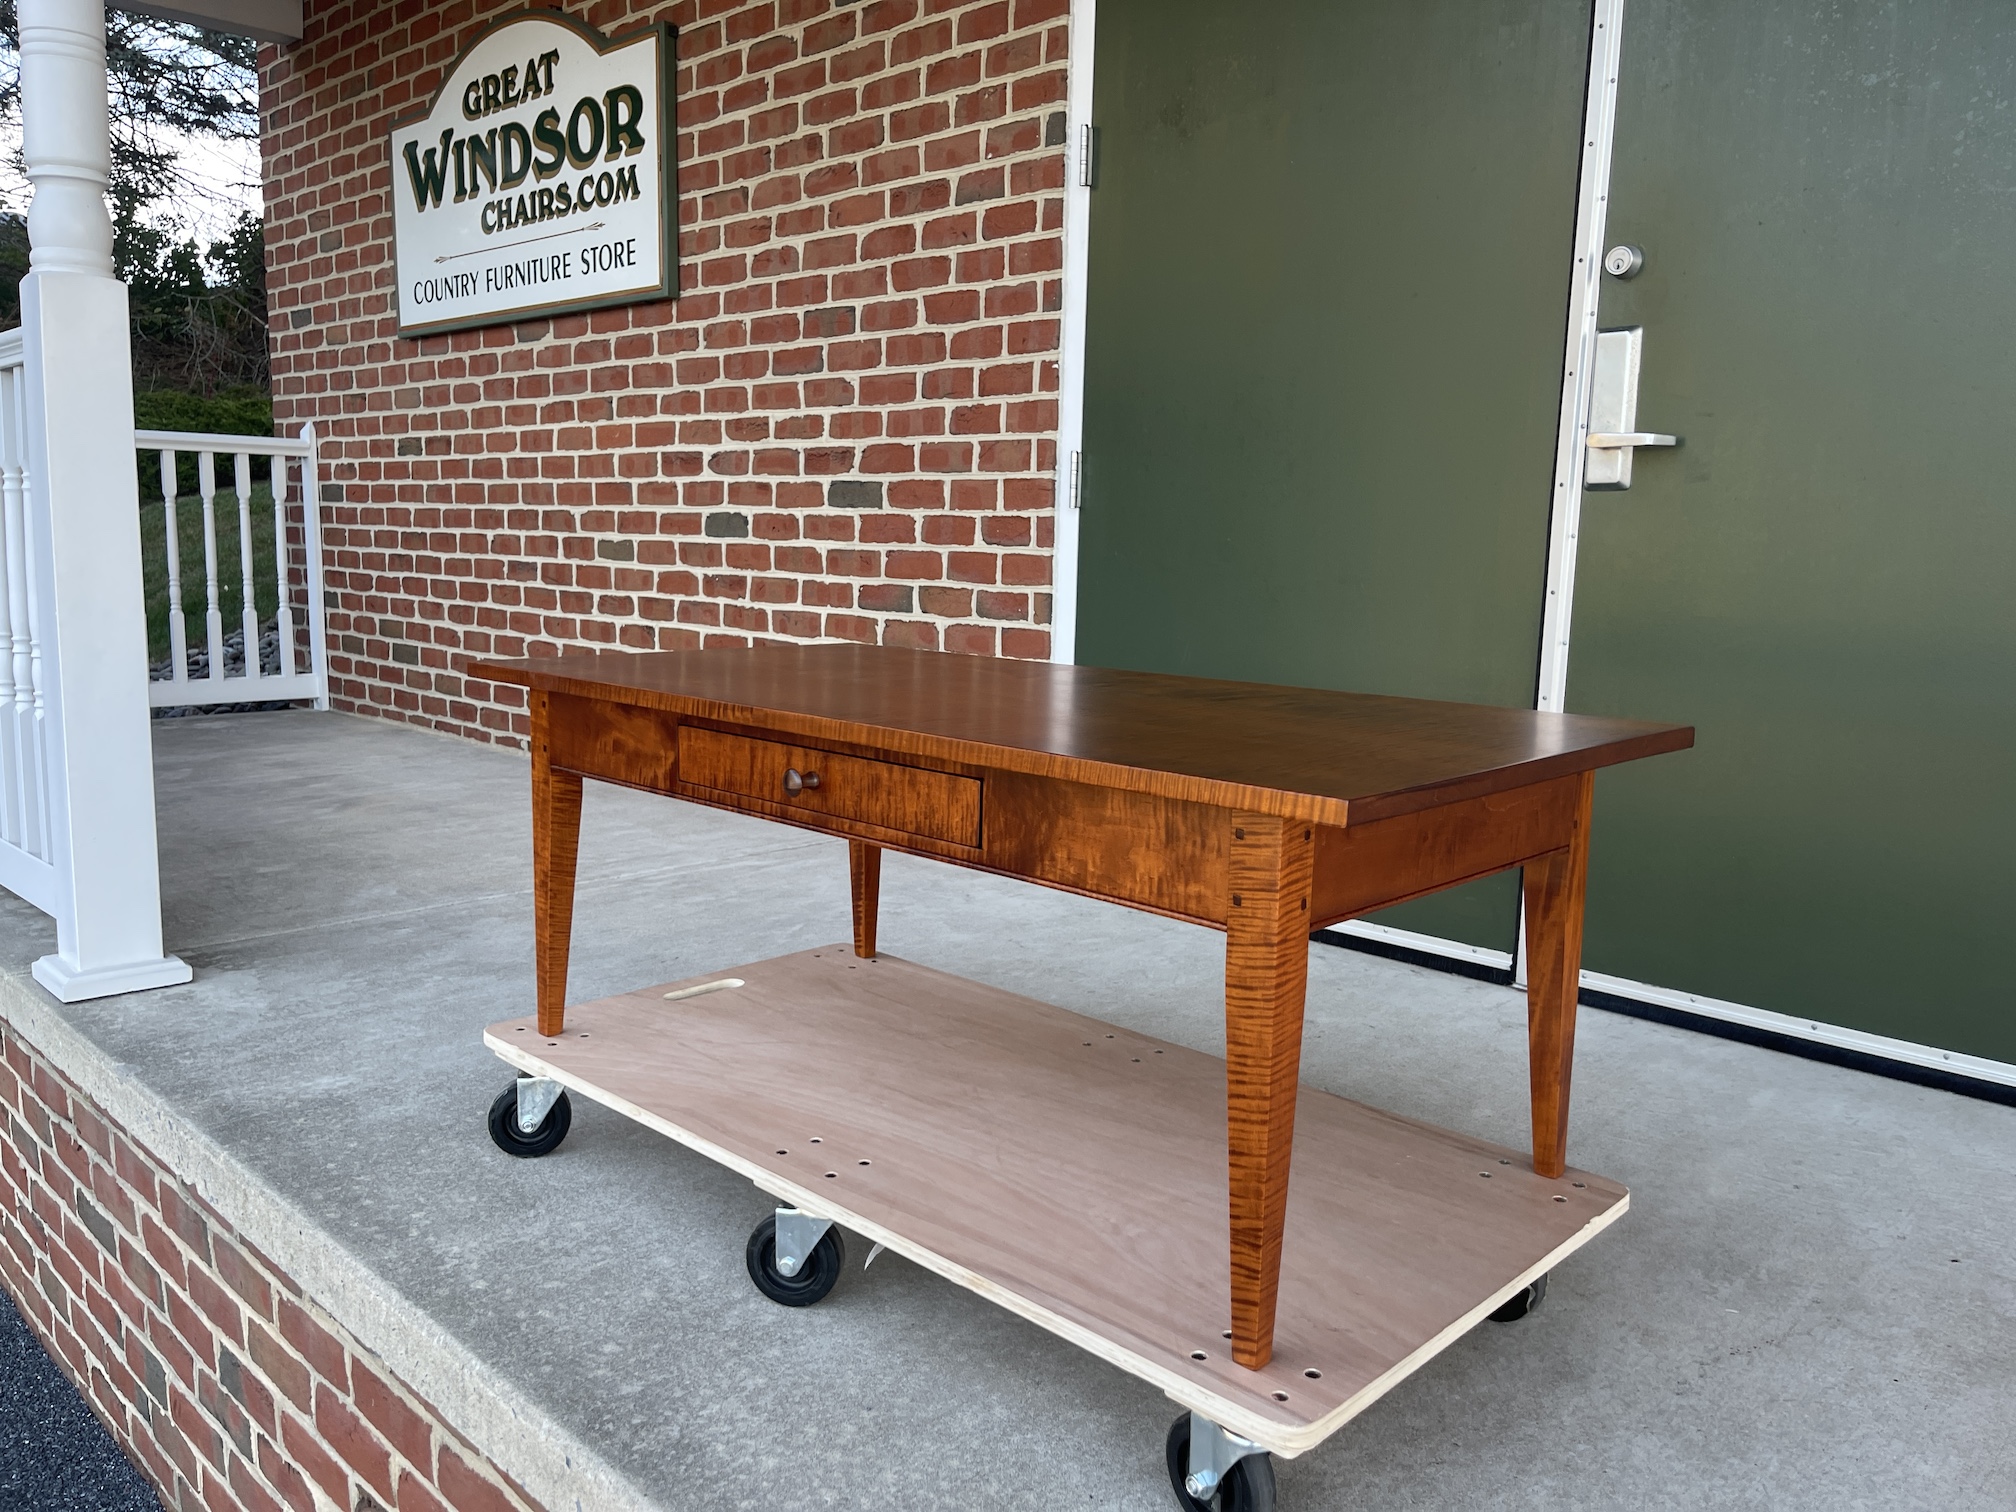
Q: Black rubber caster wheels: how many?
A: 4